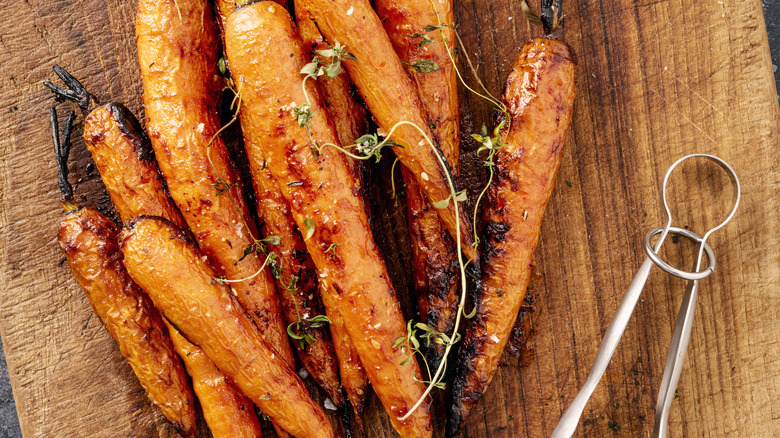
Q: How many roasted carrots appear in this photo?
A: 10